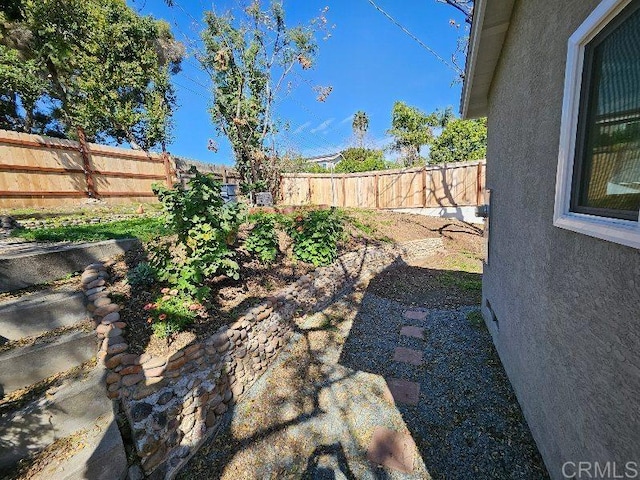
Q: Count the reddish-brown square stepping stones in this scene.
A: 5